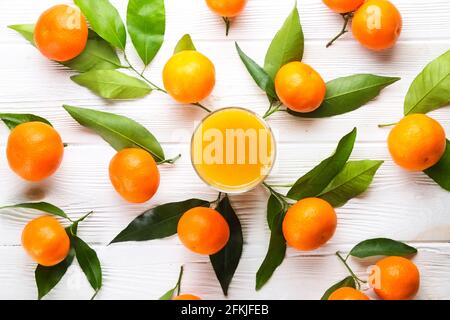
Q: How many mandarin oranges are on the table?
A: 15